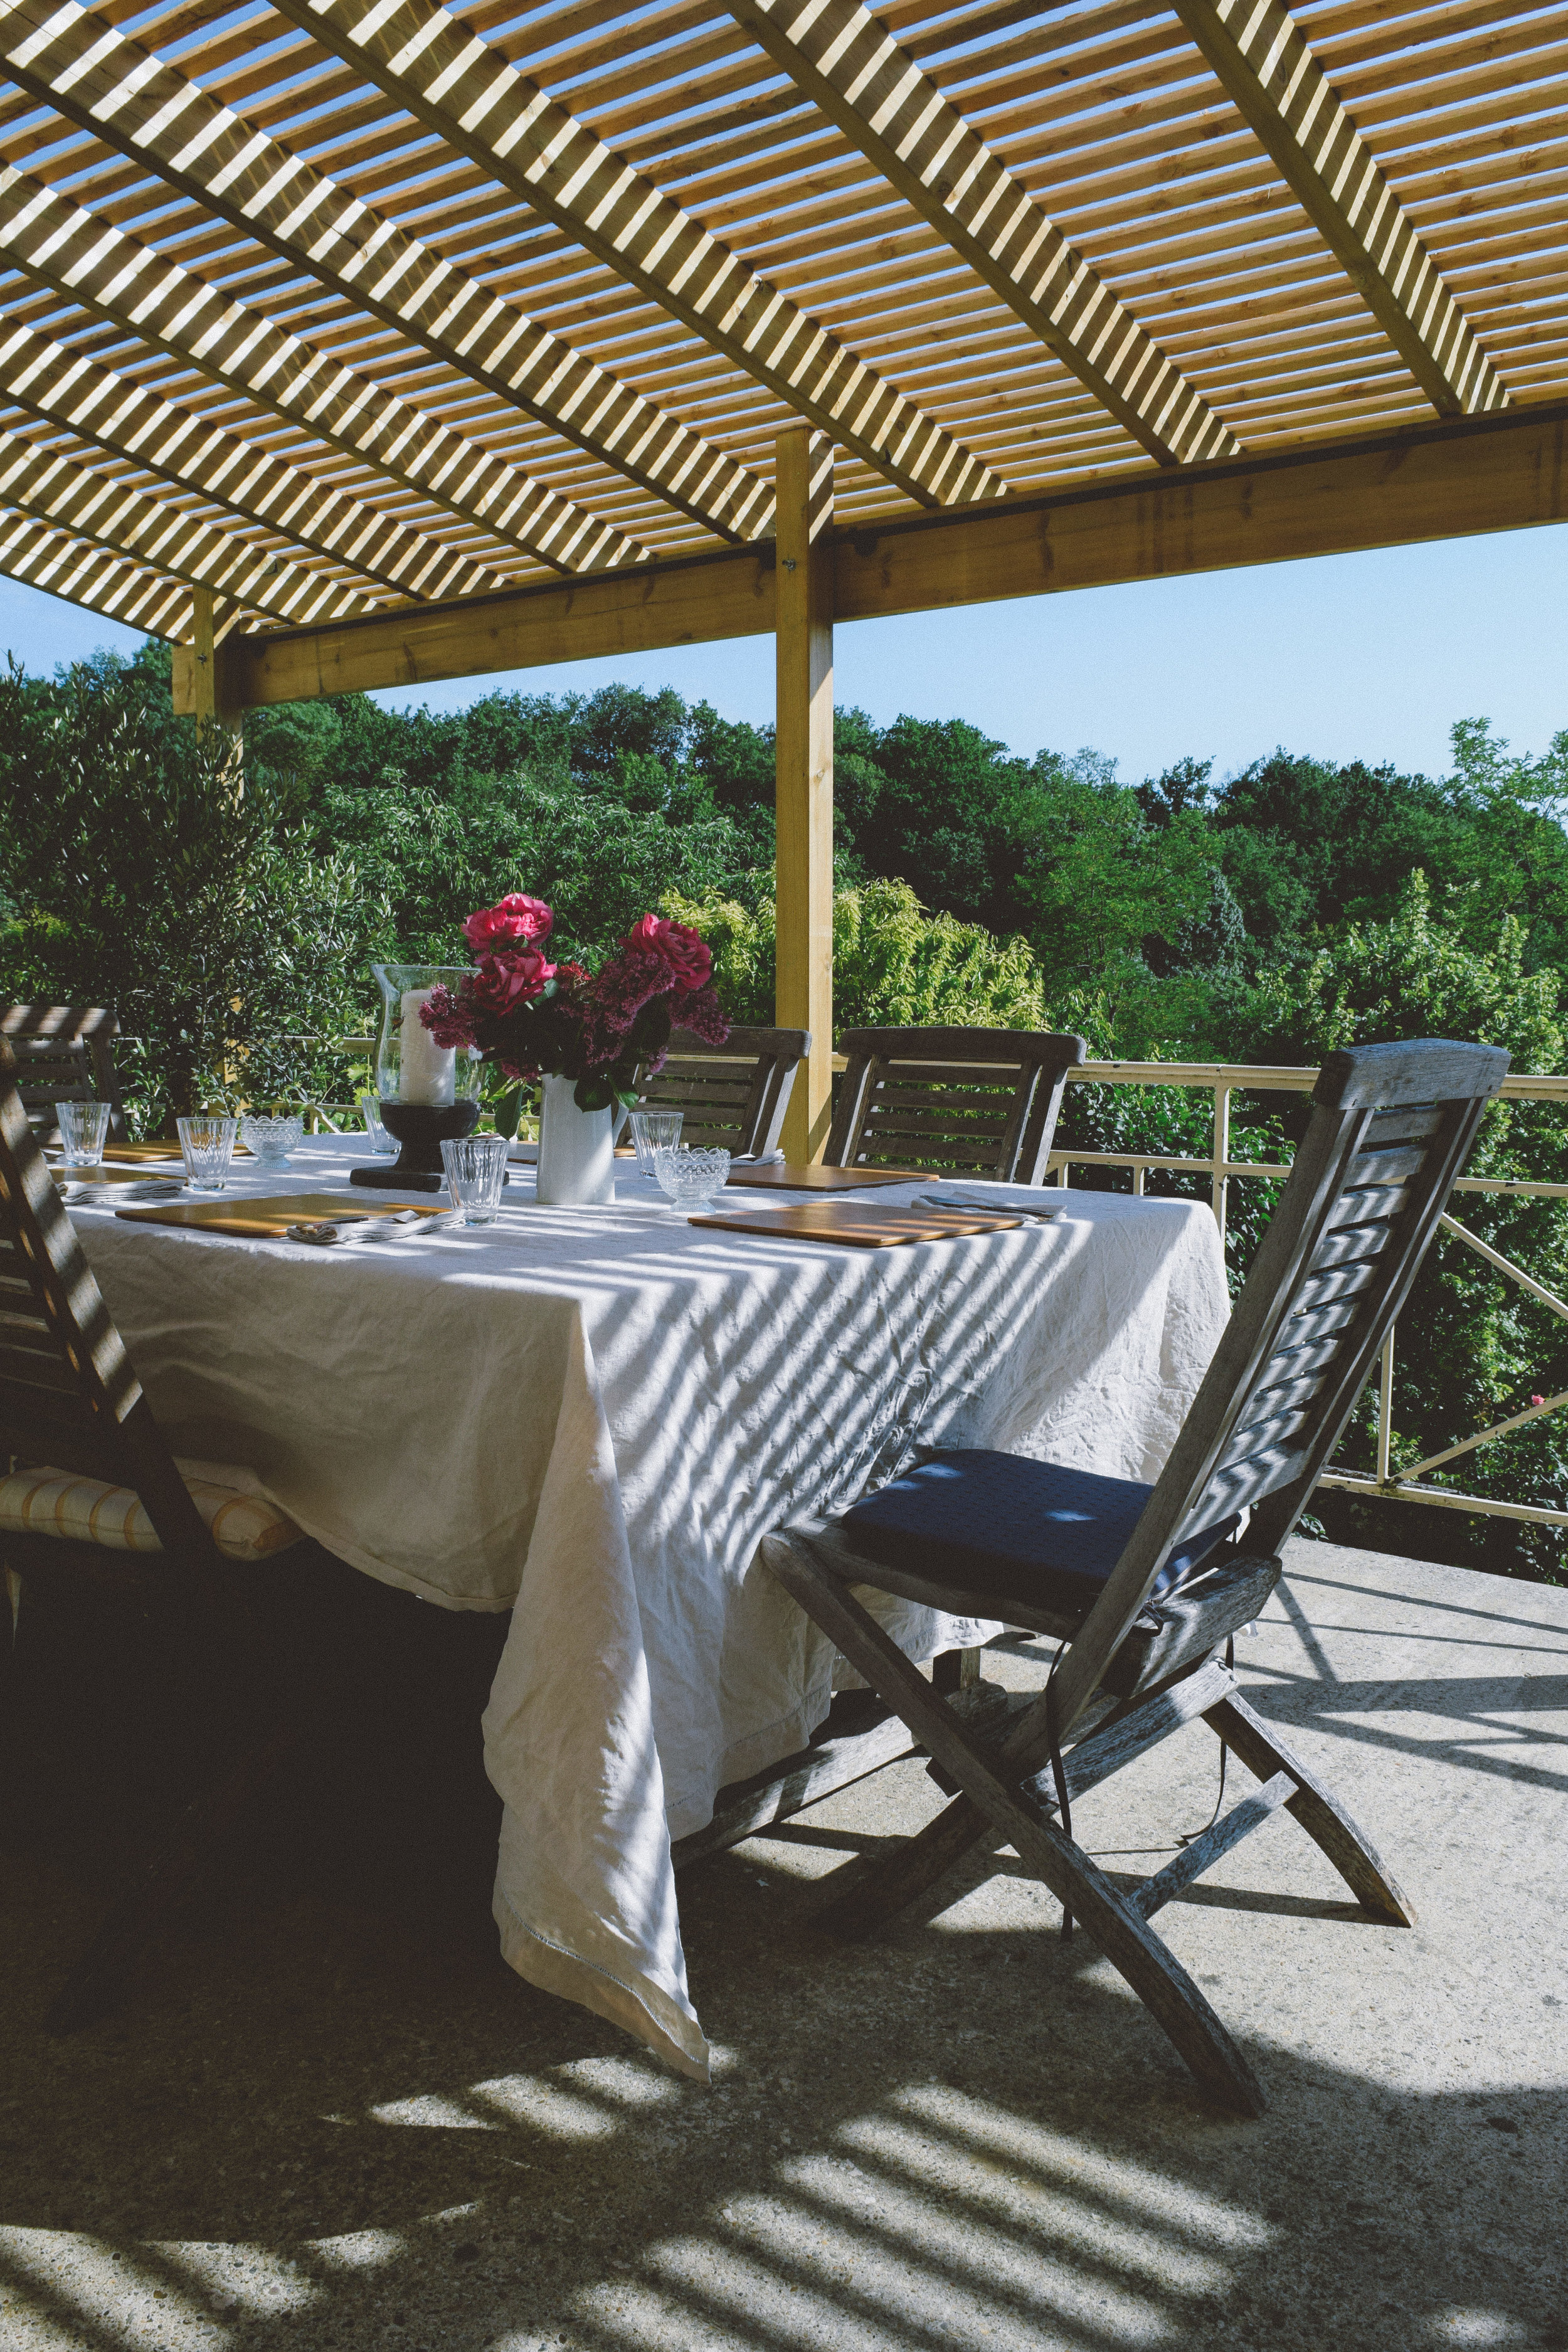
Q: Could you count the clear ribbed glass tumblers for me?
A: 5